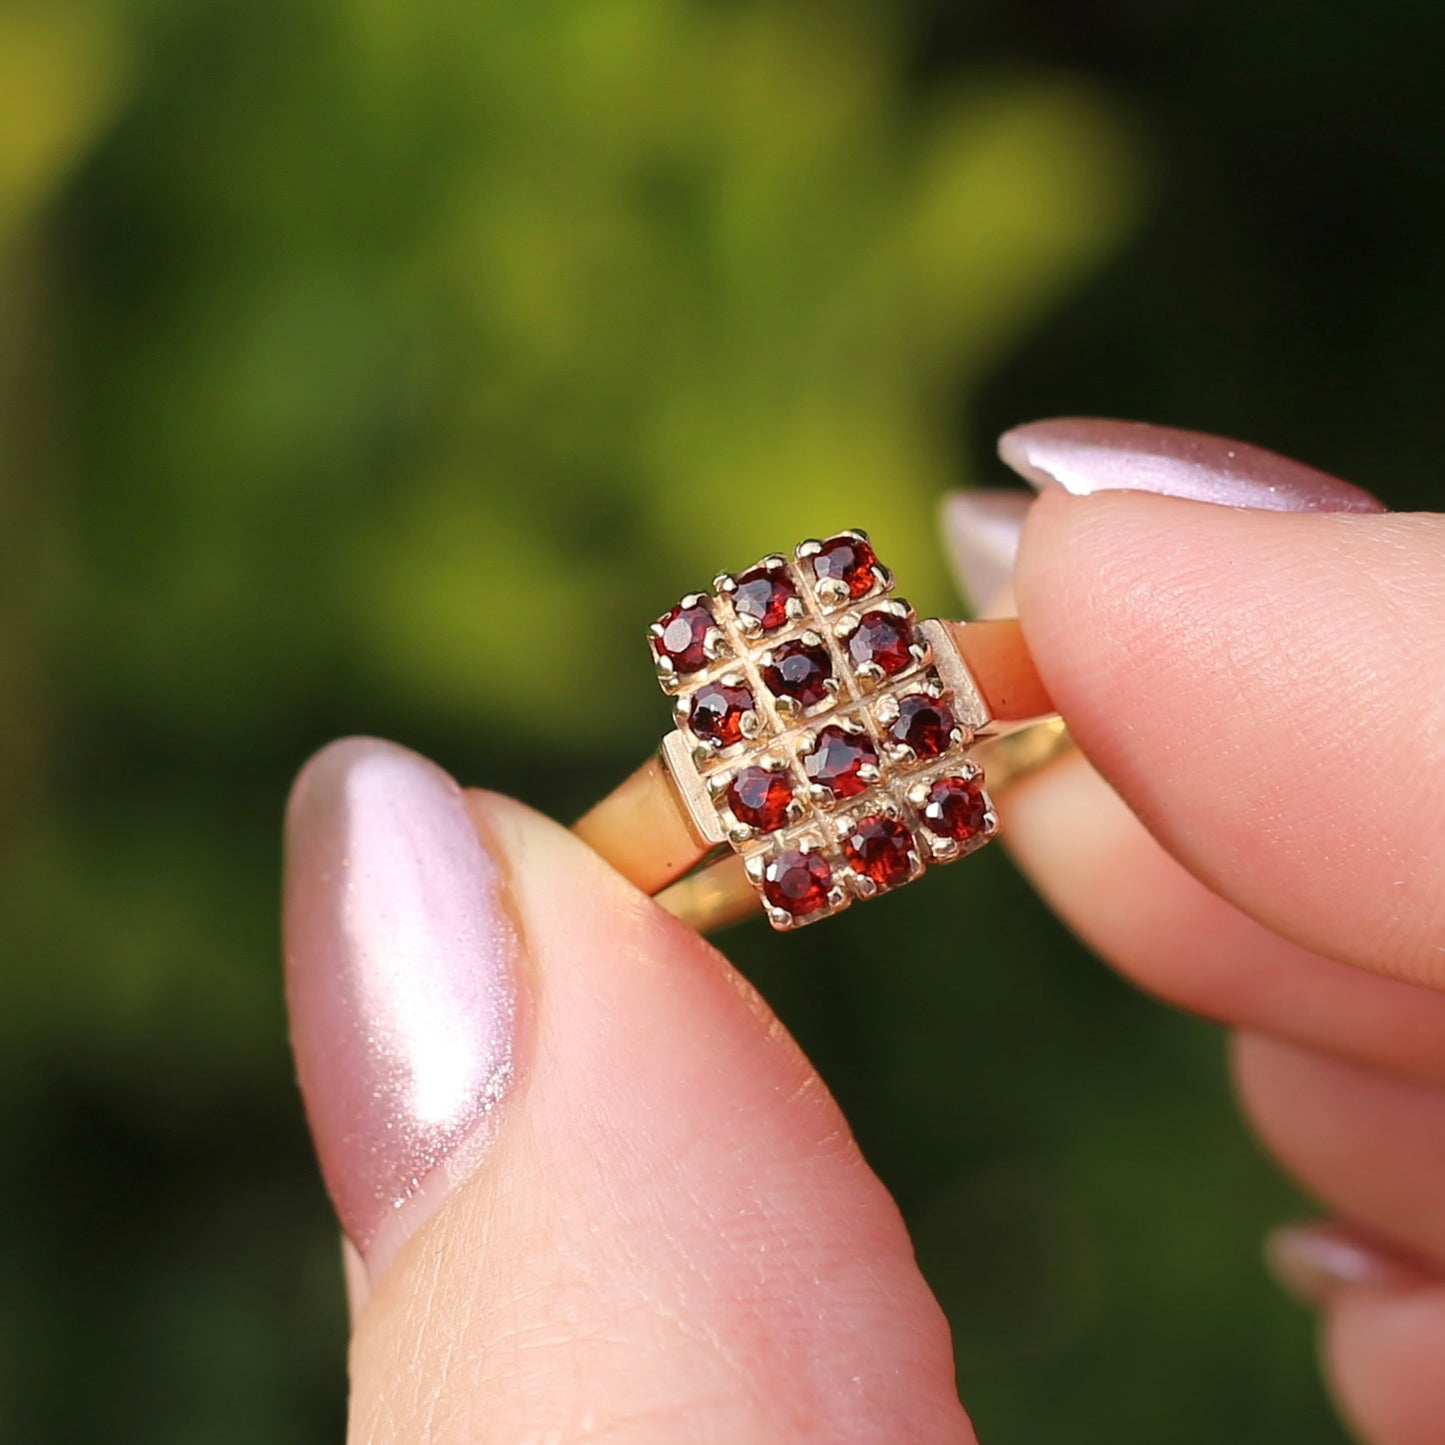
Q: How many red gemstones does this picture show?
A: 12